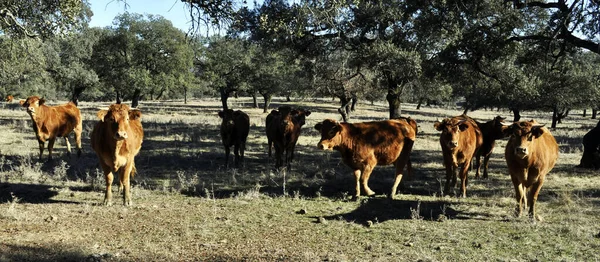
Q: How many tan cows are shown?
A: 5